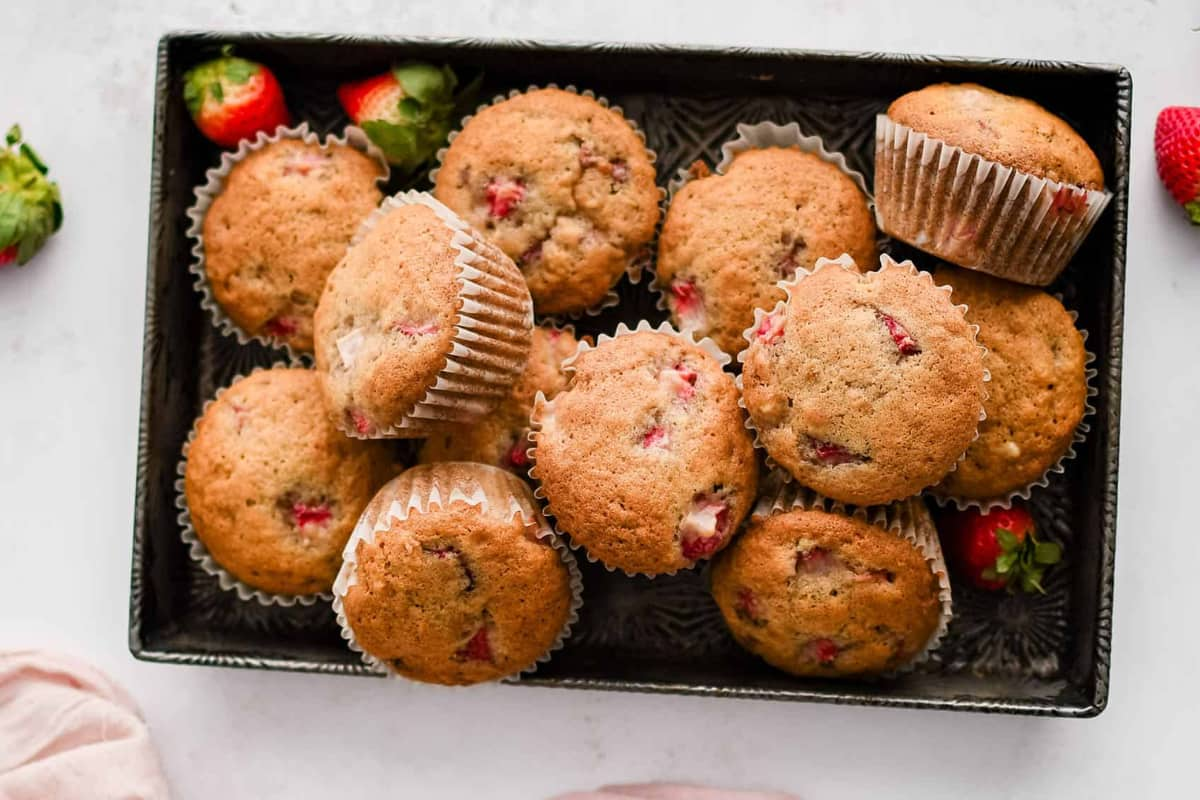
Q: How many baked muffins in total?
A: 12